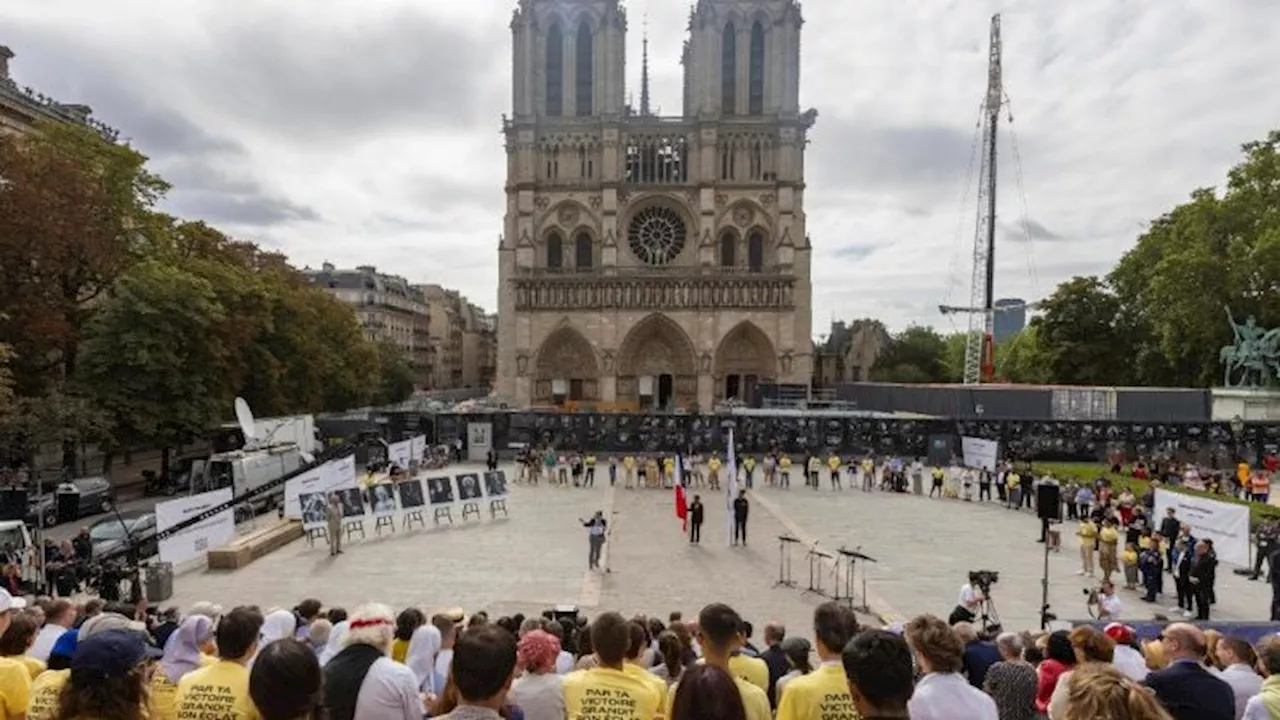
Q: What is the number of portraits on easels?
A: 7